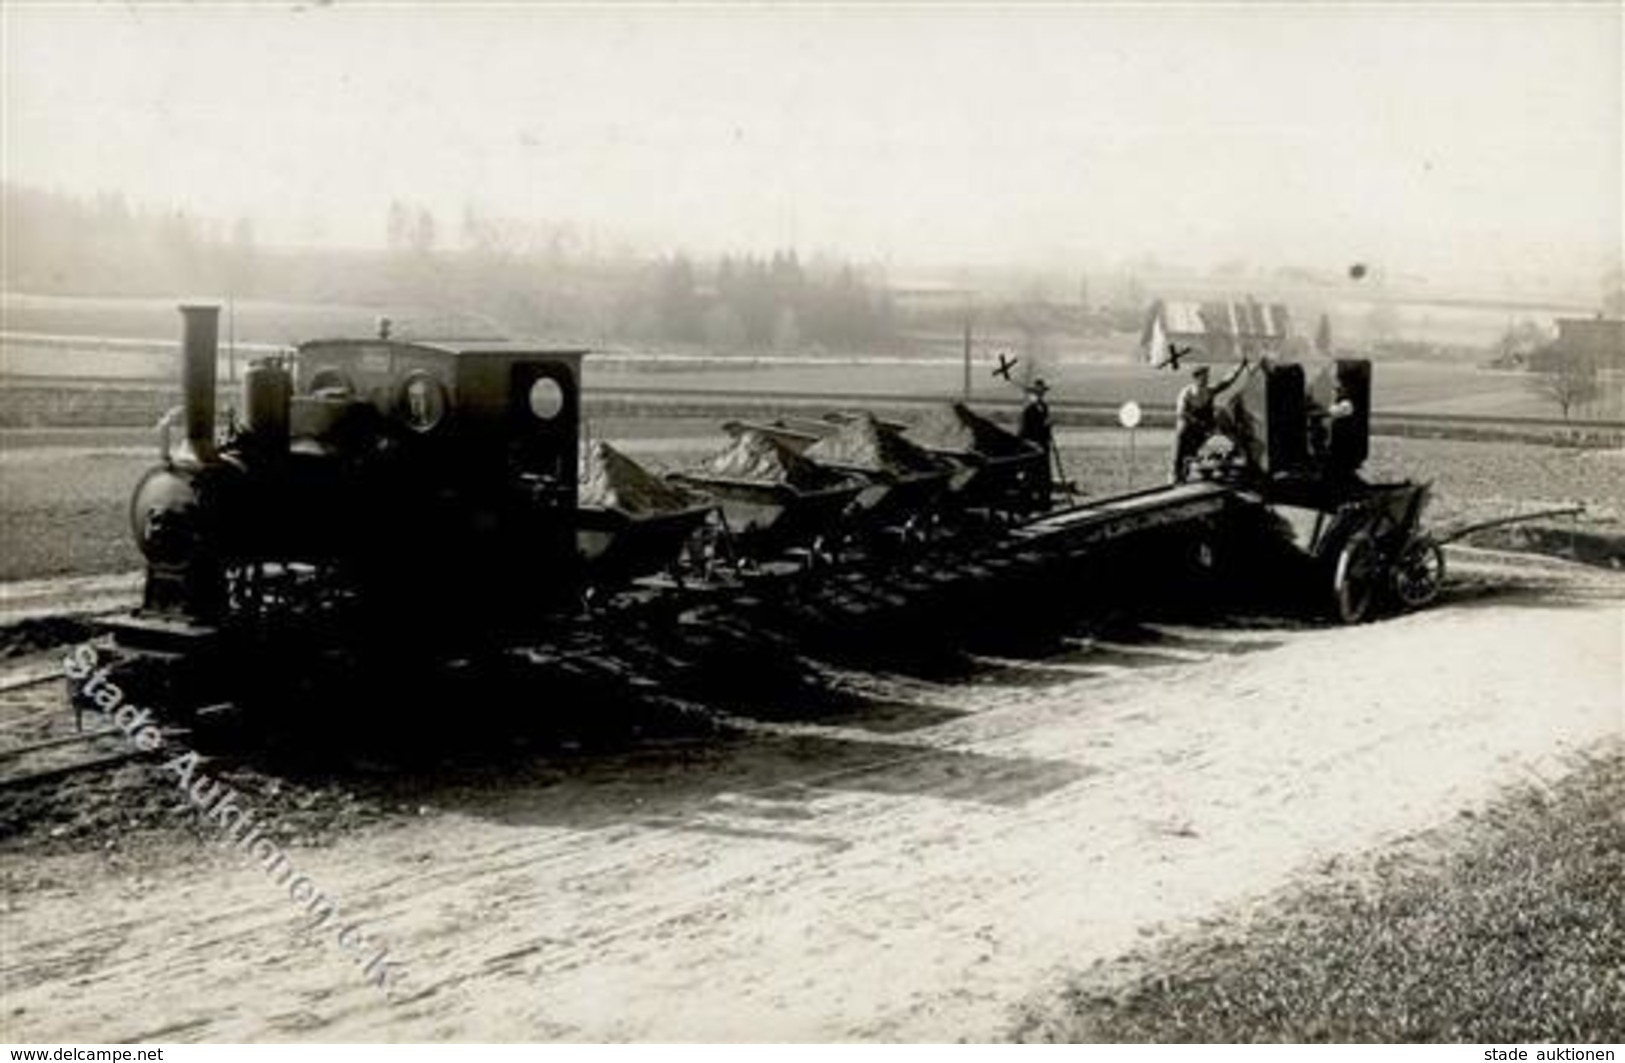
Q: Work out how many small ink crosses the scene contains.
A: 2